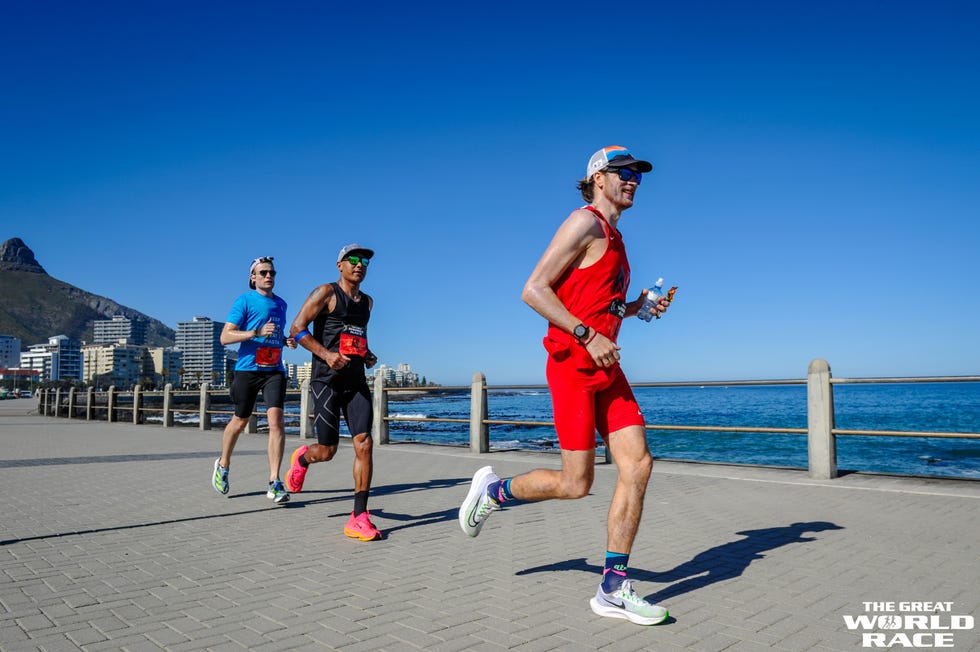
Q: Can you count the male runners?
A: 3